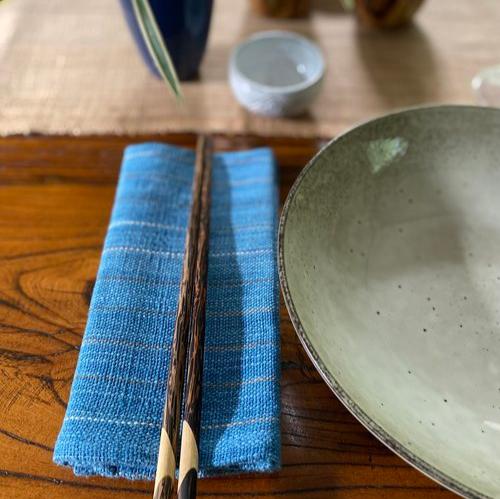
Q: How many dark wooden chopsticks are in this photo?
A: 2